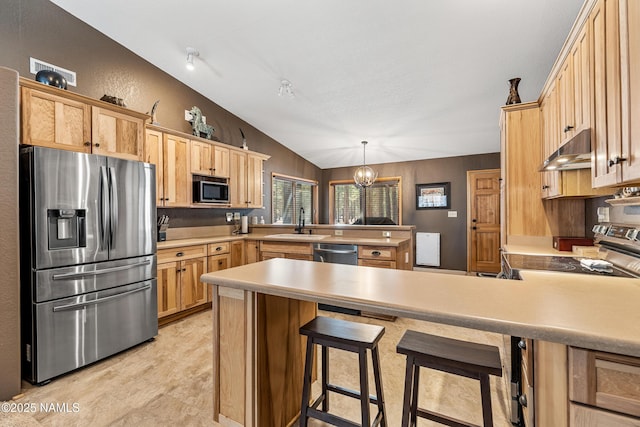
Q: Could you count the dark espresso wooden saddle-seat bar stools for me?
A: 2